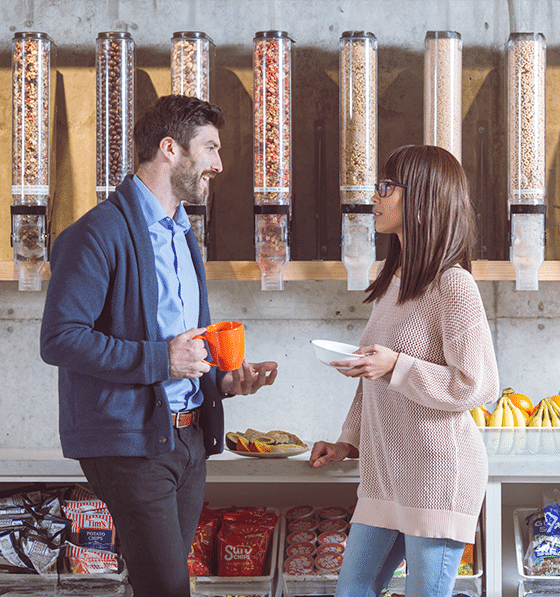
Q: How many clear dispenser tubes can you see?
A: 7